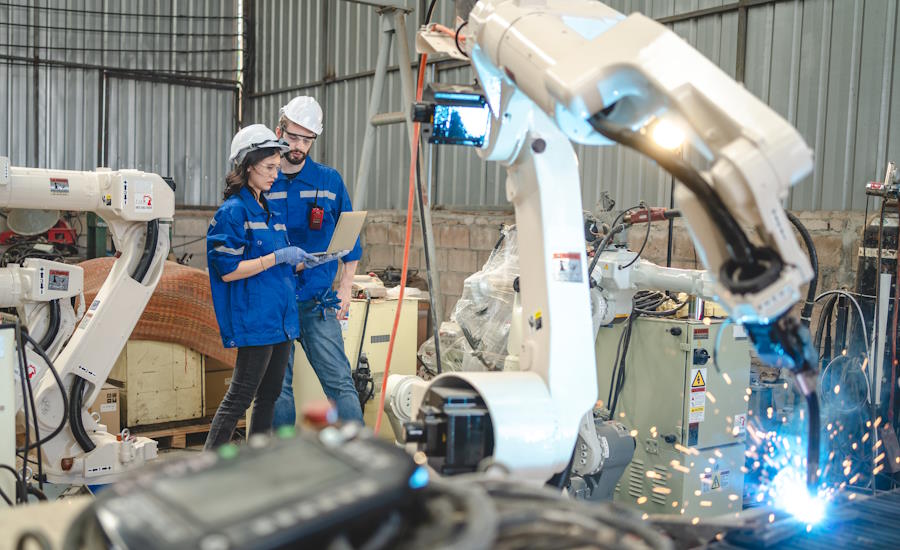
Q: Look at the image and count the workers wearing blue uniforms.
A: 2